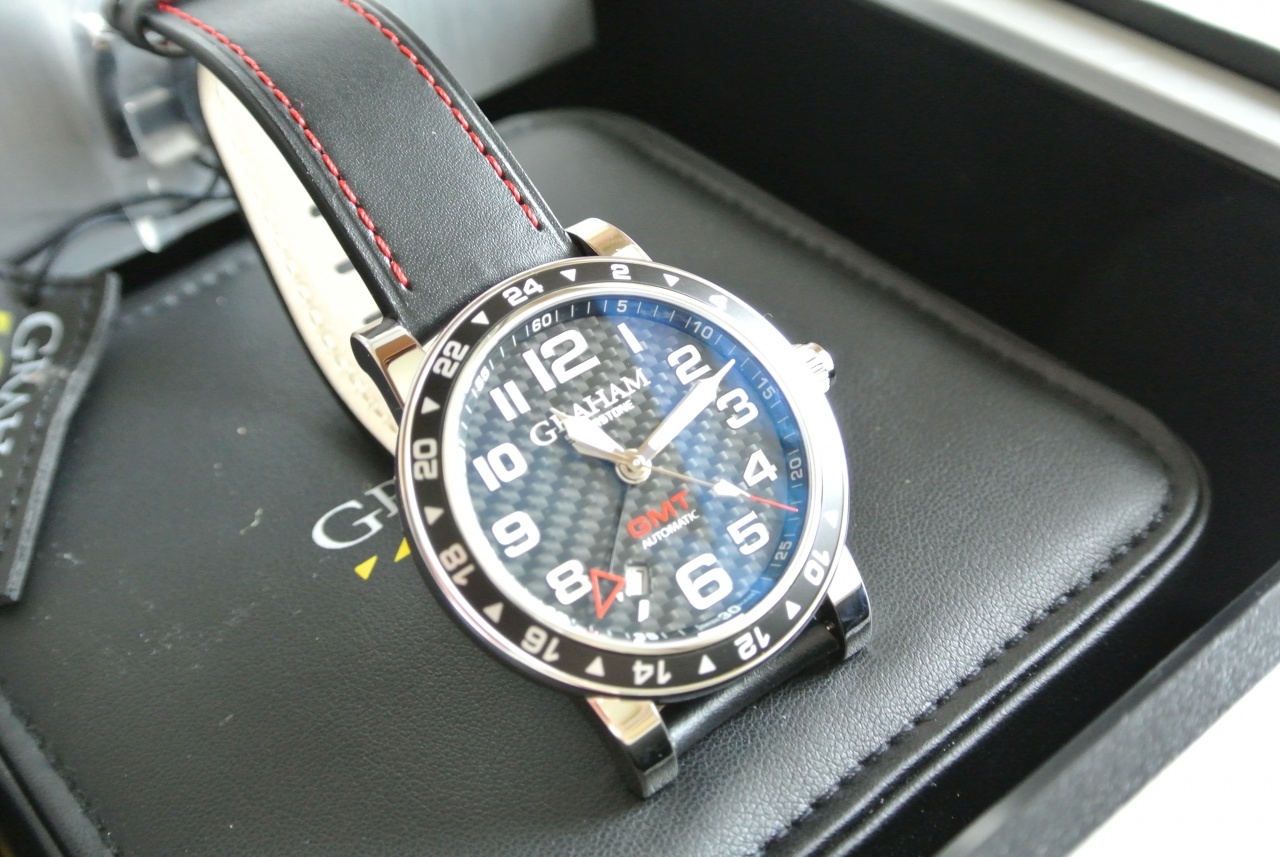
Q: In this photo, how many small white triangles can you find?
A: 10